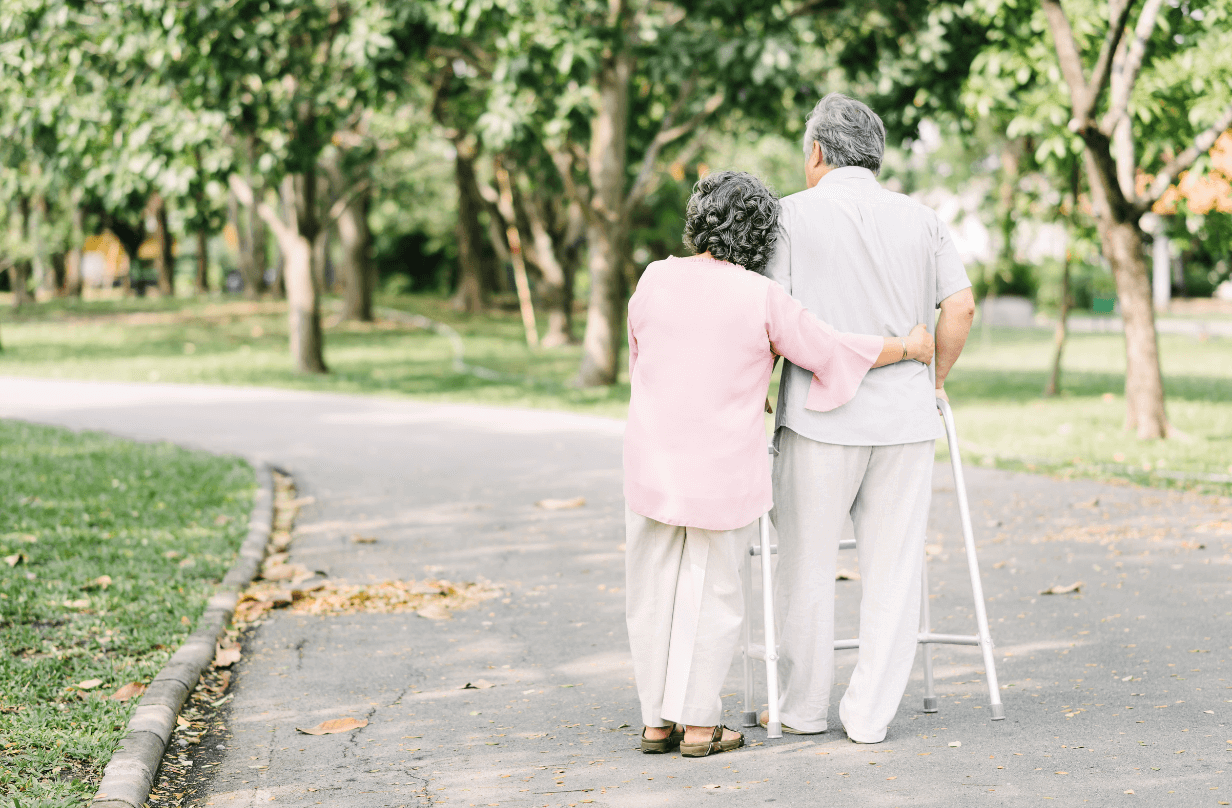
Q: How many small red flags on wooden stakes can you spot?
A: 0